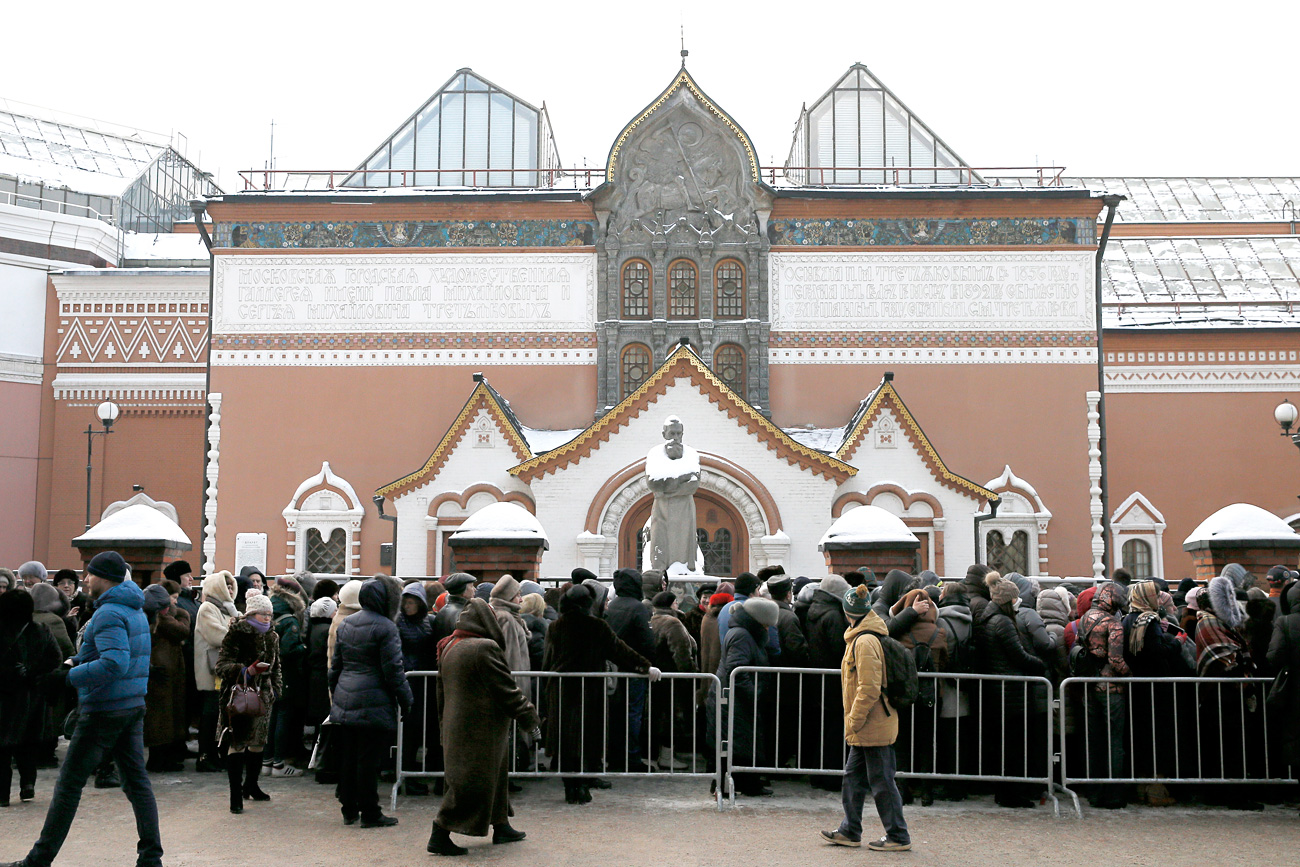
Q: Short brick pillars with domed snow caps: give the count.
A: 4